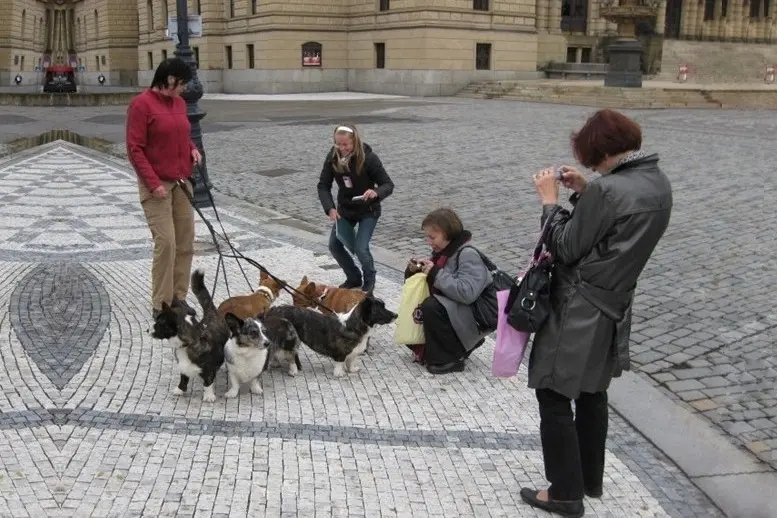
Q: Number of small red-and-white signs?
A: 2